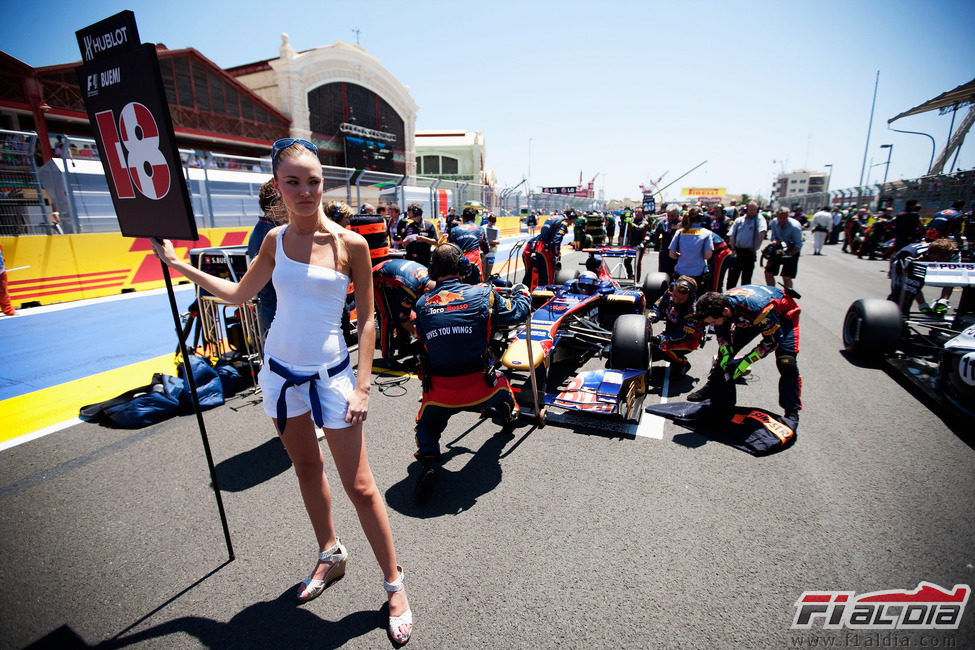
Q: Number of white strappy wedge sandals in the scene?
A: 2